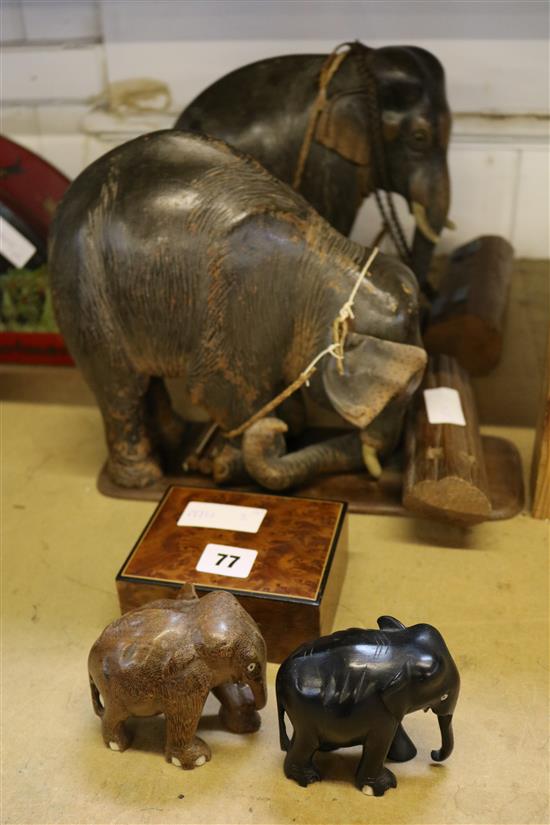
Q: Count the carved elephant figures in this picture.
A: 4